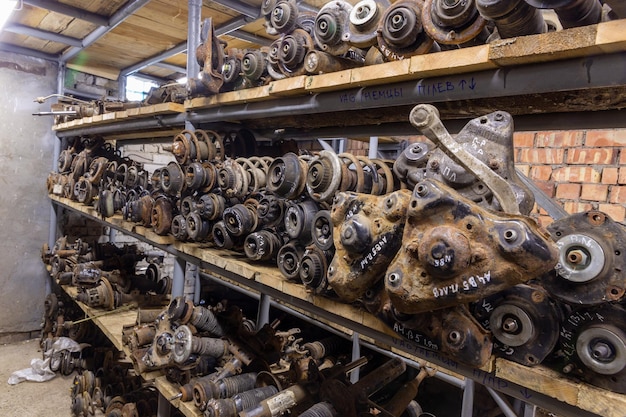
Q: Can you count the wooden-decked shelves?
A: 3